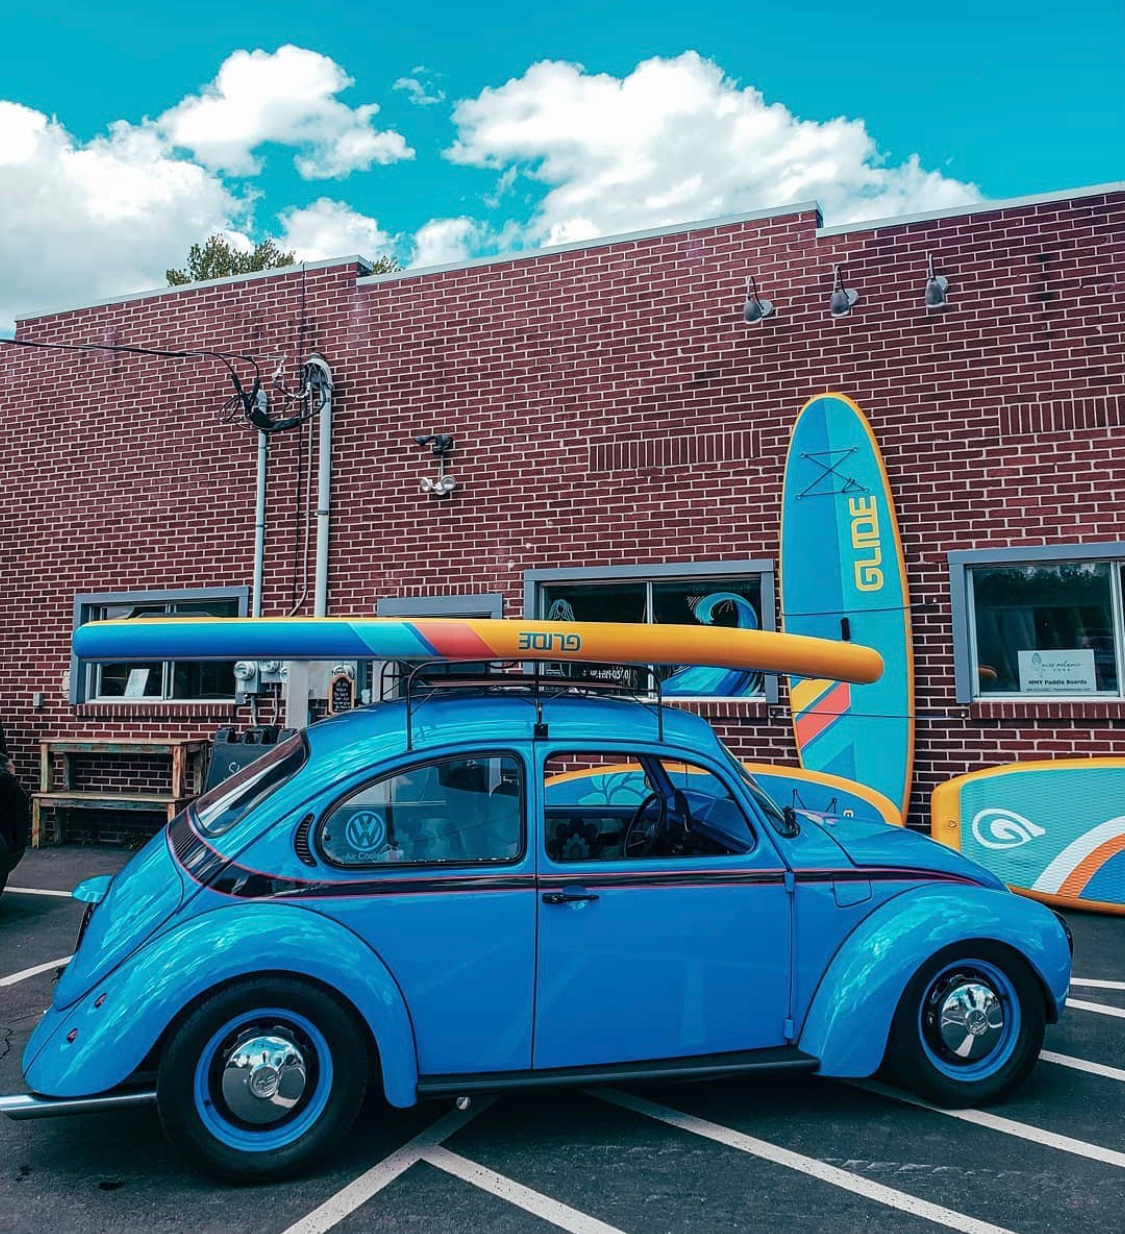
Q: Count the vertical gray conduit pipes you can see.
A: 2